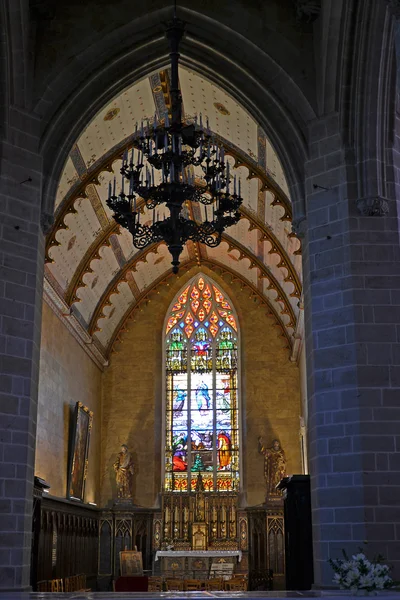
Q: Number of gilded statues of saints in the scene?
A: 2